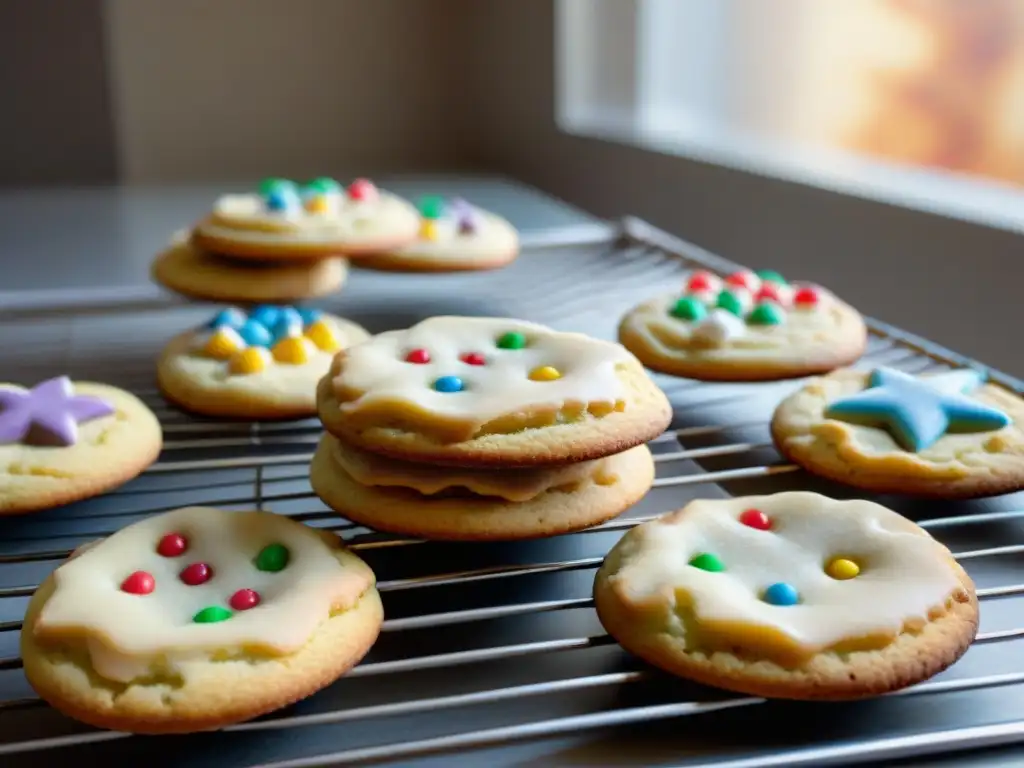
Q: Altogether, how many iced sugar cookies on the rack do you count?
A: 11